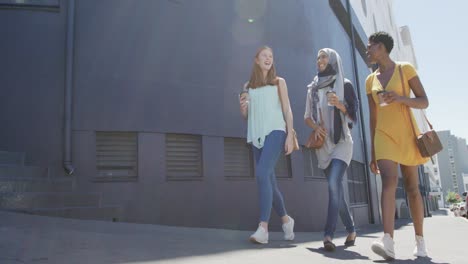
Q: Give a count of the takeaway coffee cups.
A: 3